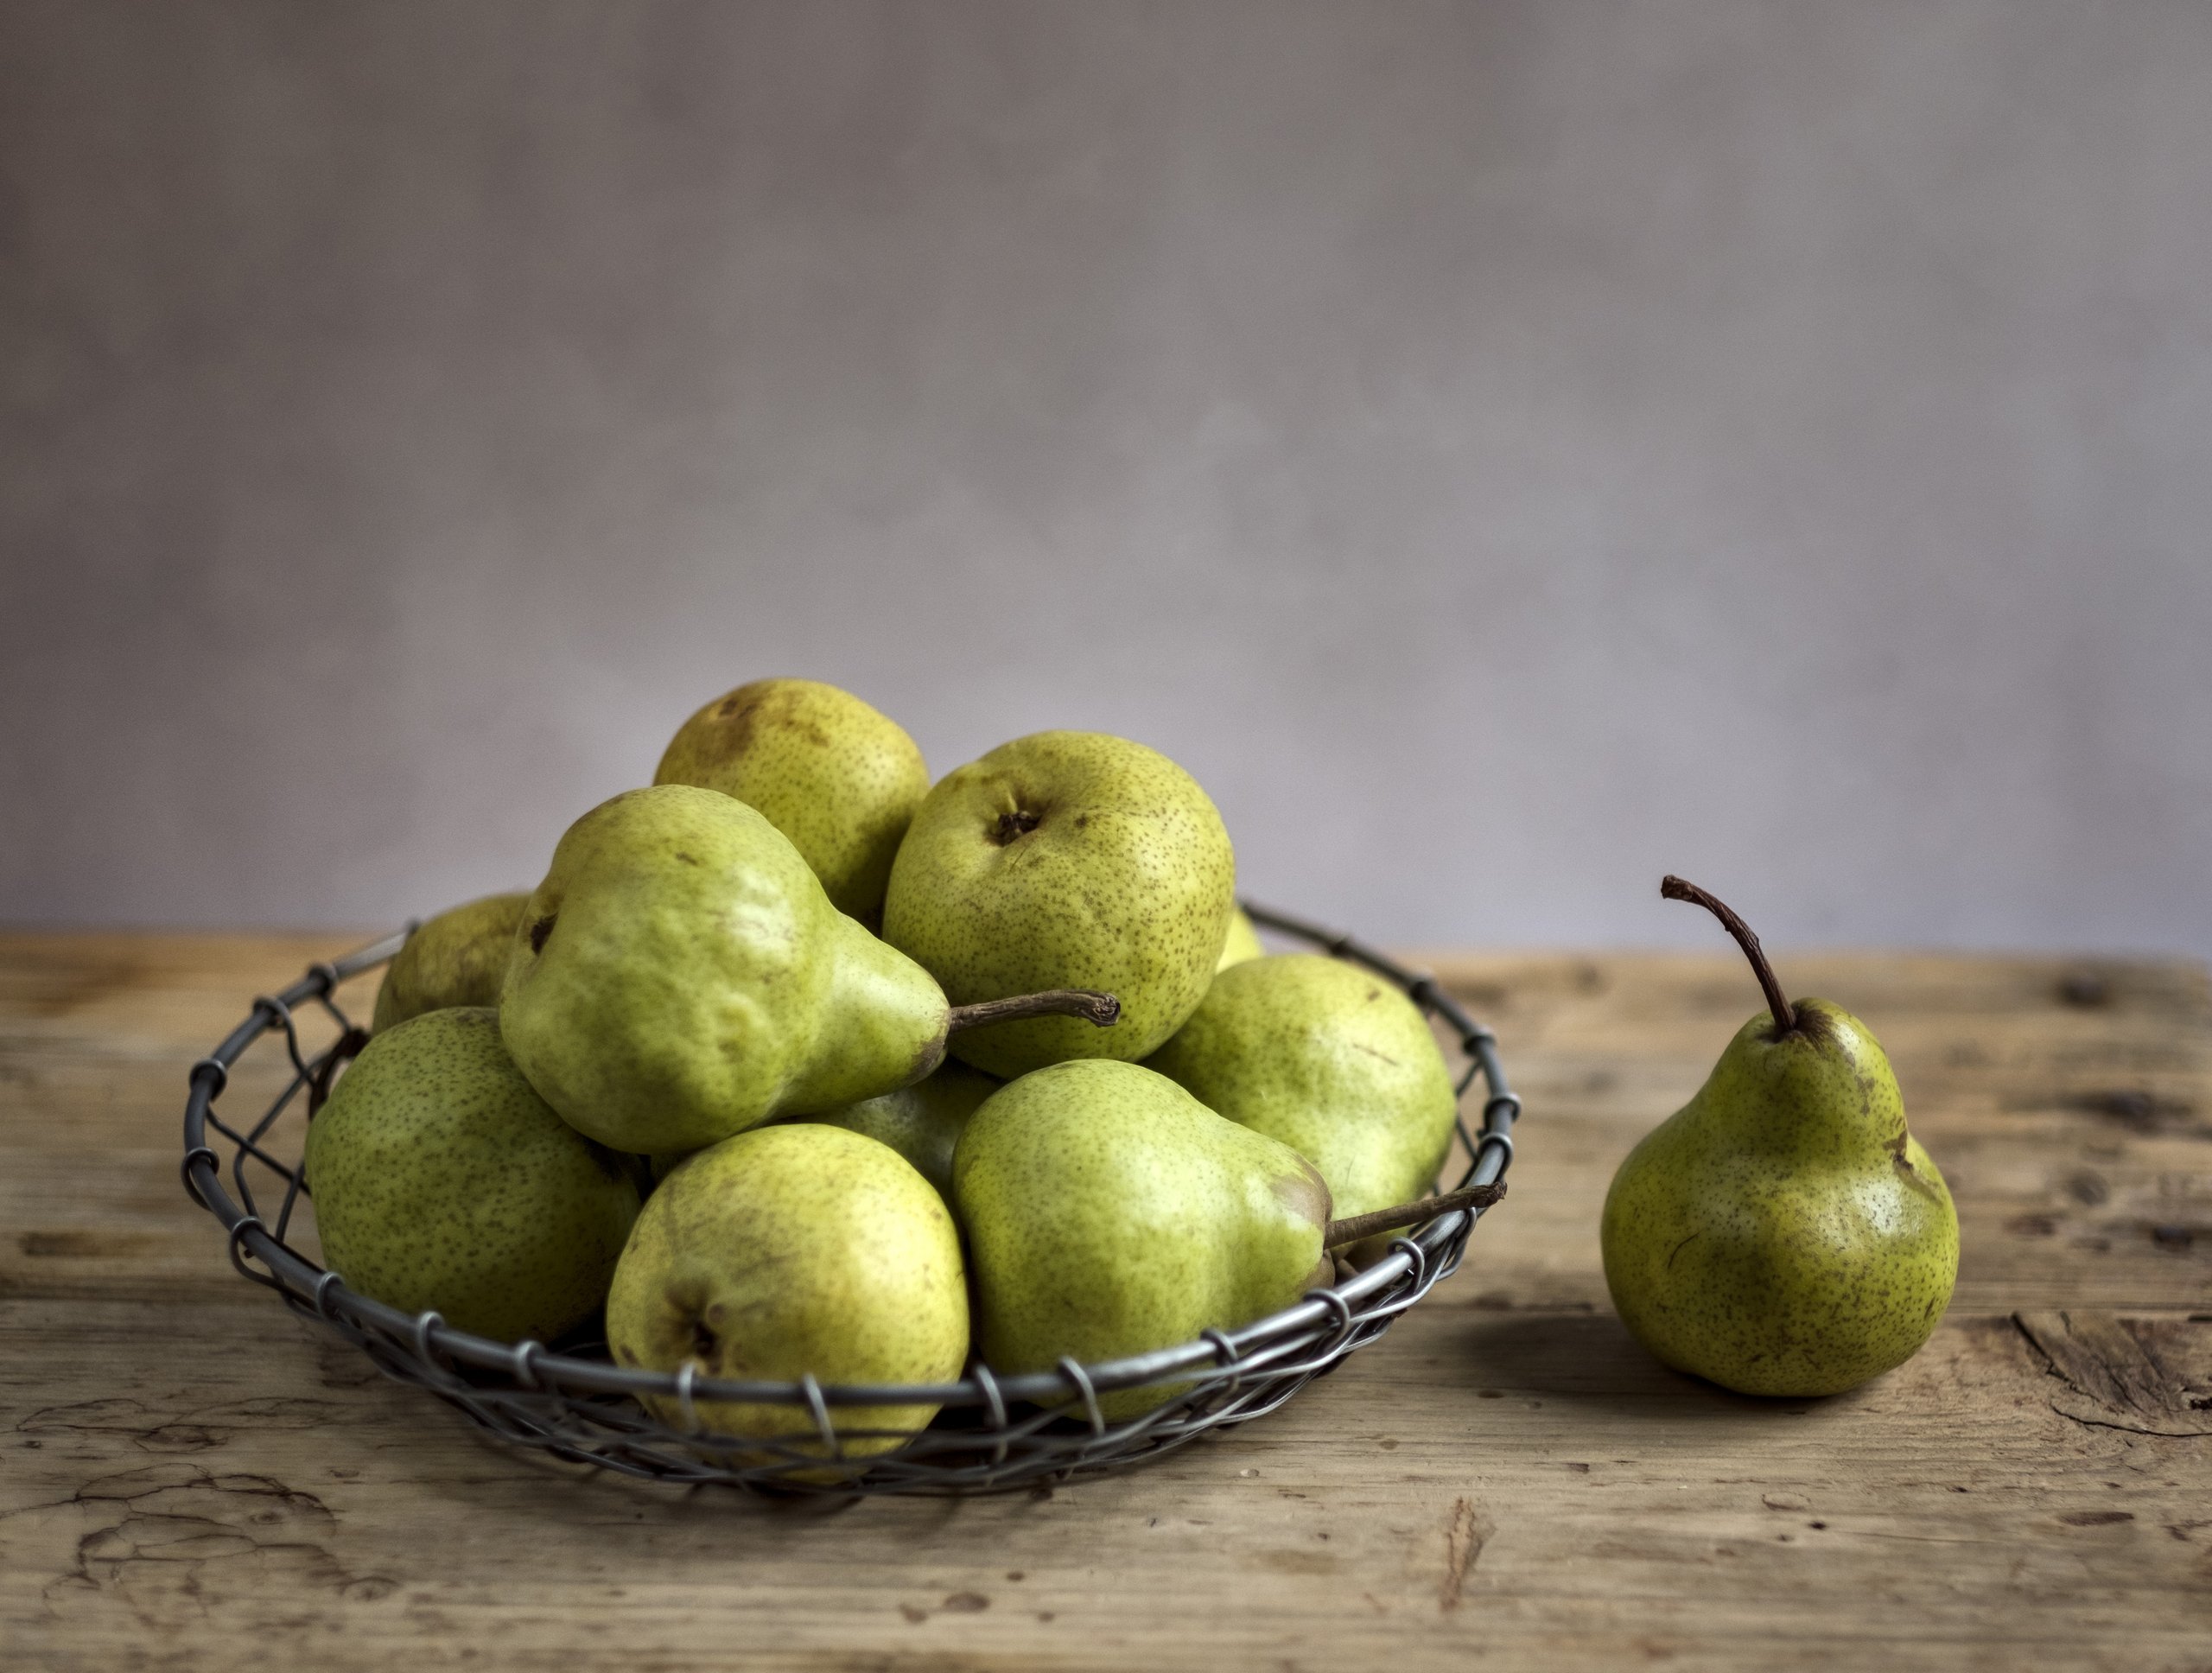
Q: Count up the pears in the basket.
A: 10